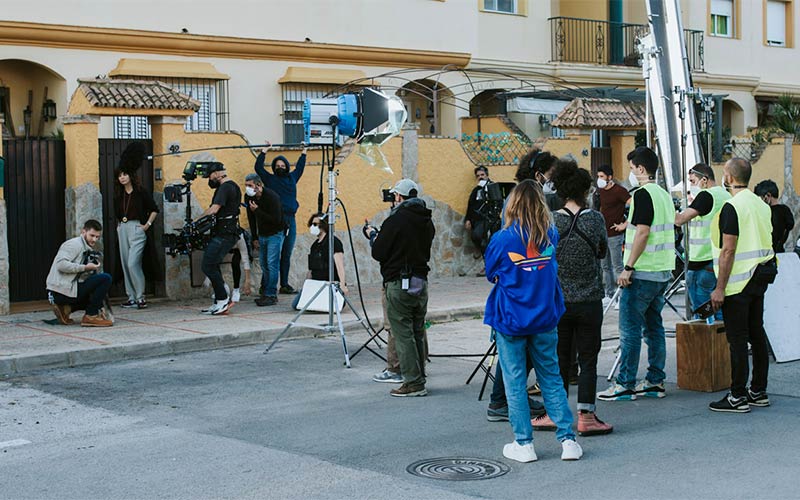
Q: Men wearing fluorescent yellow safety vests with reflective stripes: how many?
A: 3